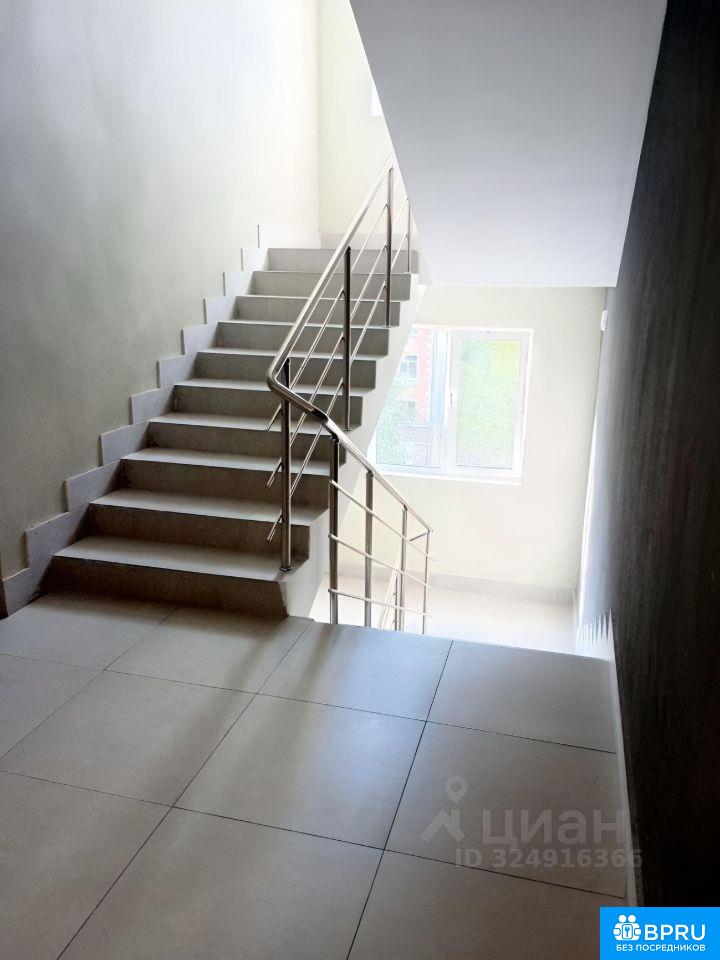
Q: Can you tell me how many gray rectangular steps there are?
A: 10